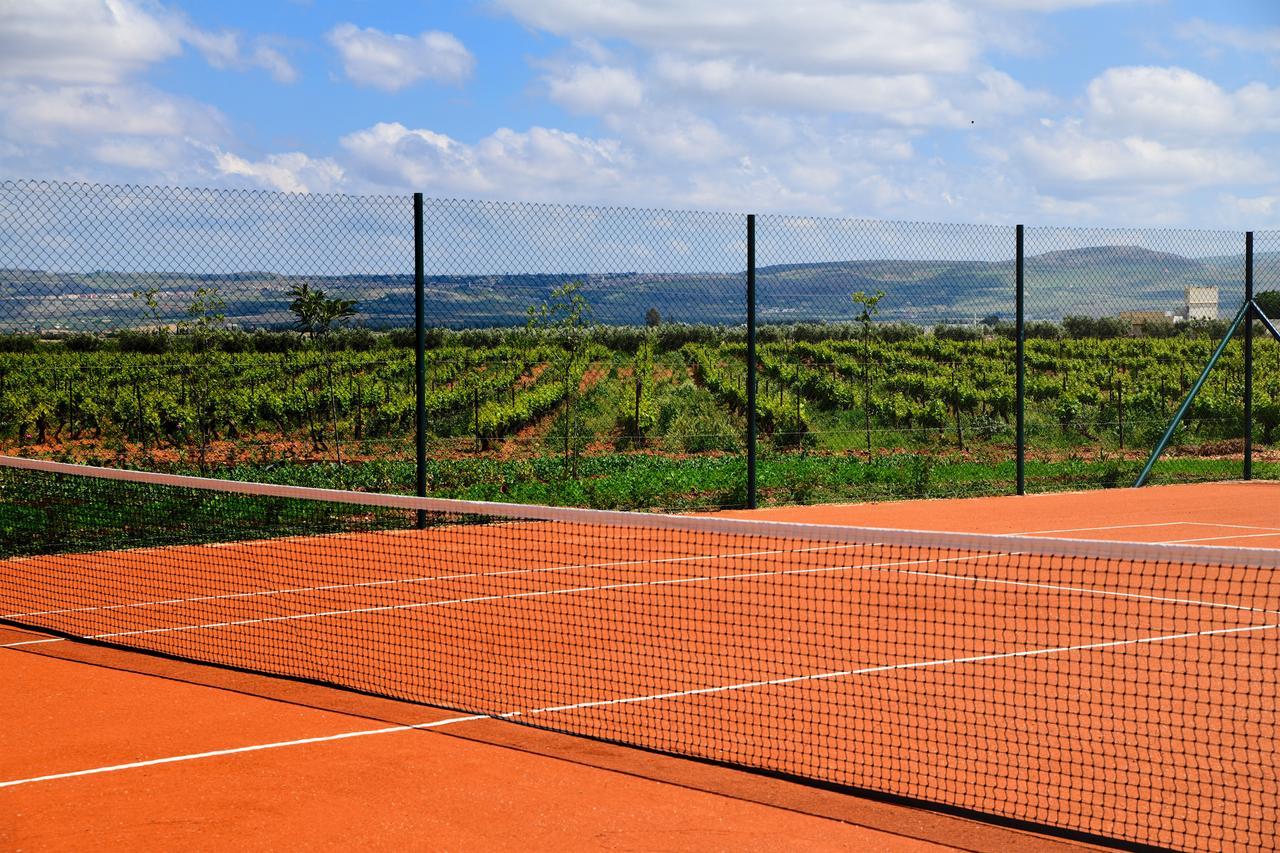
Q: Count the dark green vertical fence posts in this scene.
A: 4